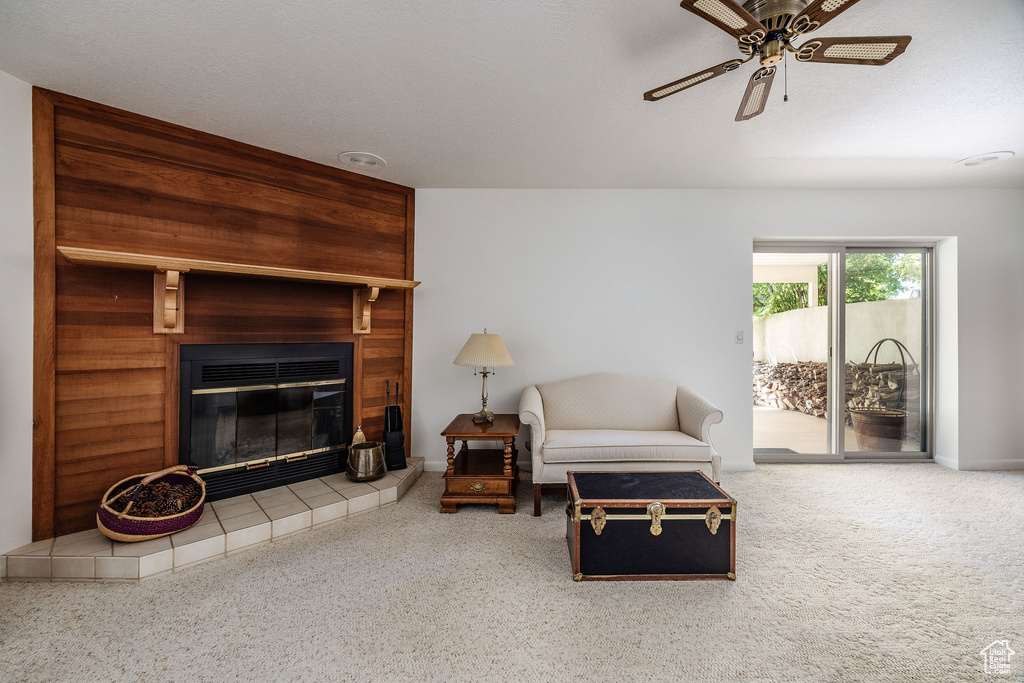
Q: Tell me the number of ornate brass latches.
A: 3